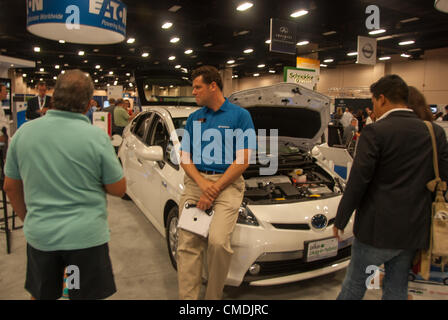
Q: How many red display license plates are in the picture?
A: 0